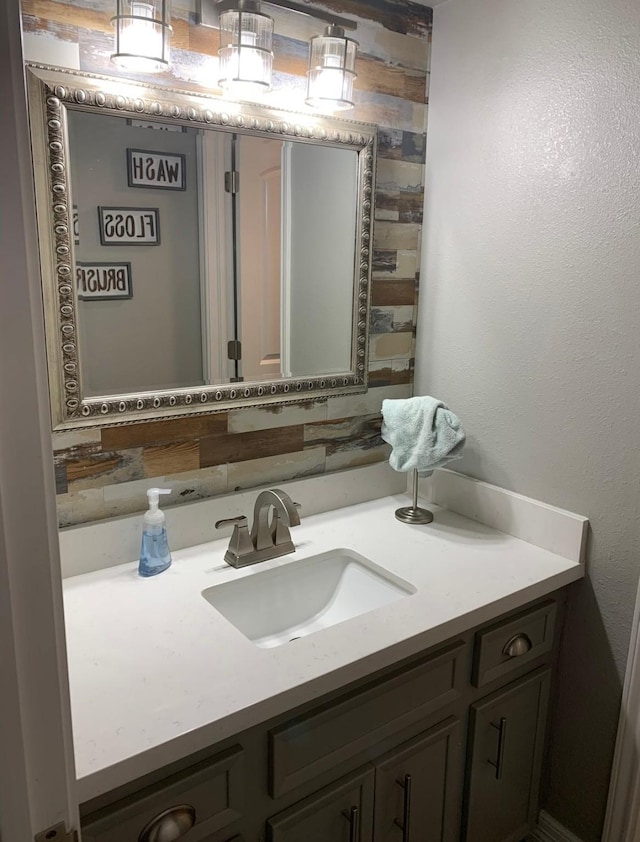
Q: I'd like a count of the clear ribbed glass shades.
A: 3